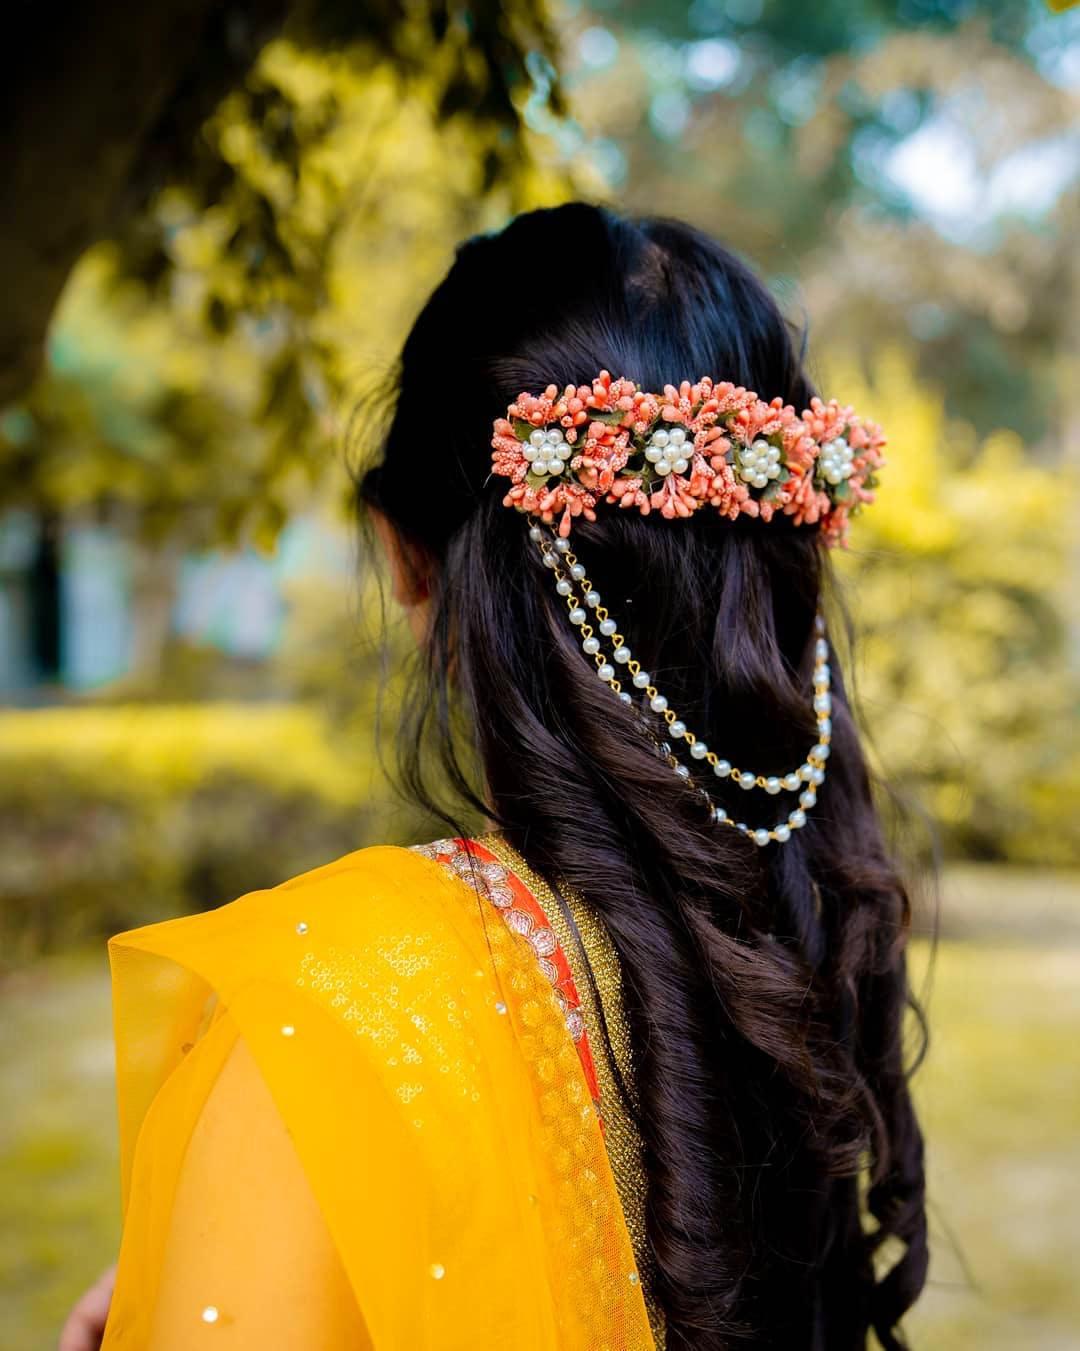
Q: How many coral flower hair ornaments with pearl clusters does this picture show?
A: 4